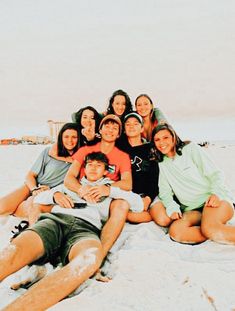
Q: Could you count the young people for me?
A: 8